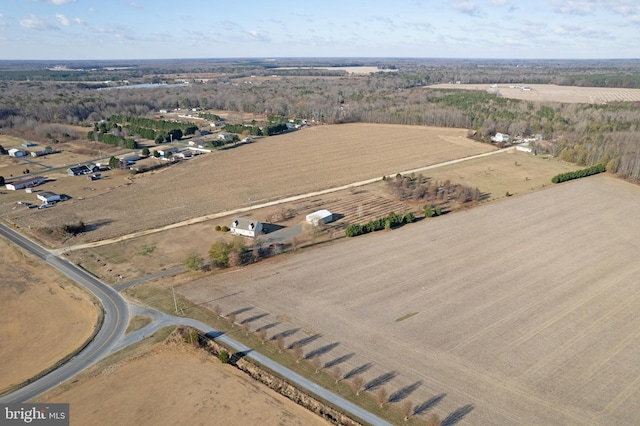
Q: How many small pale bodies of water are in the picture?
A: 1